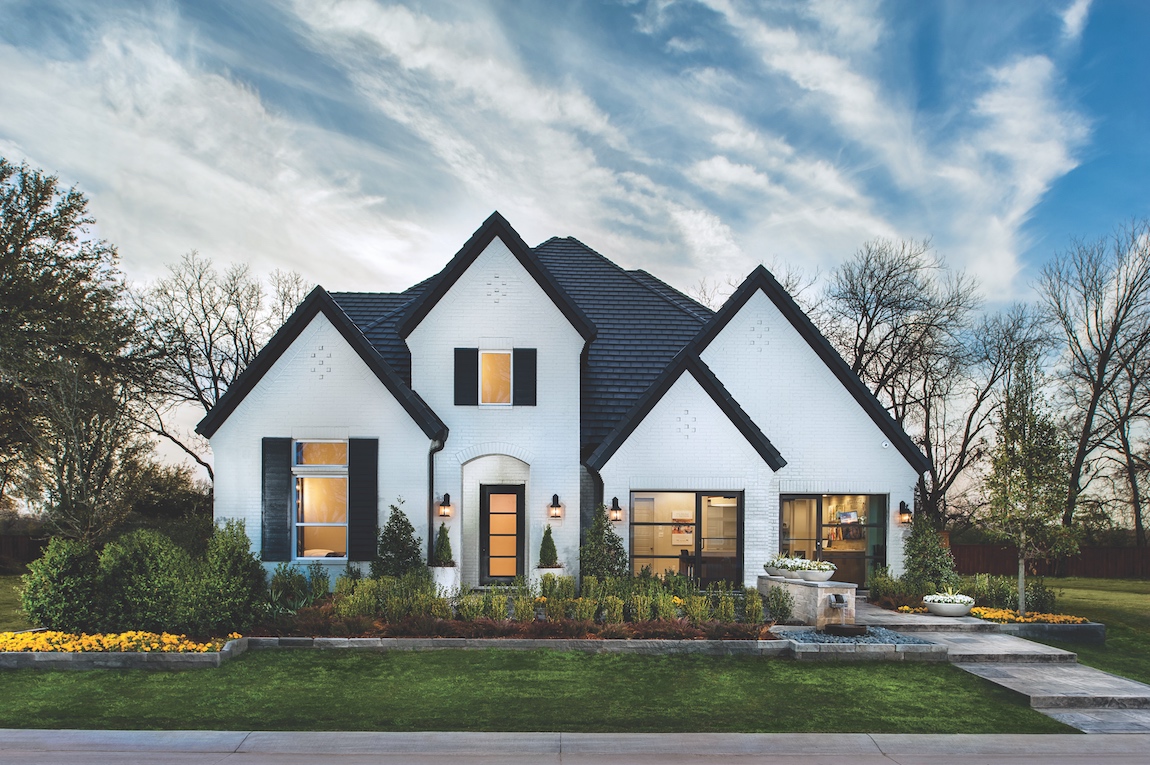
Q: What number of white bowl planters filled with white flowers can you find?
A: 4